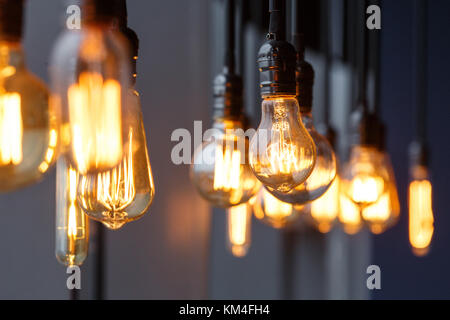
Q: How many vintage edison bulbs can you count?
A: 14